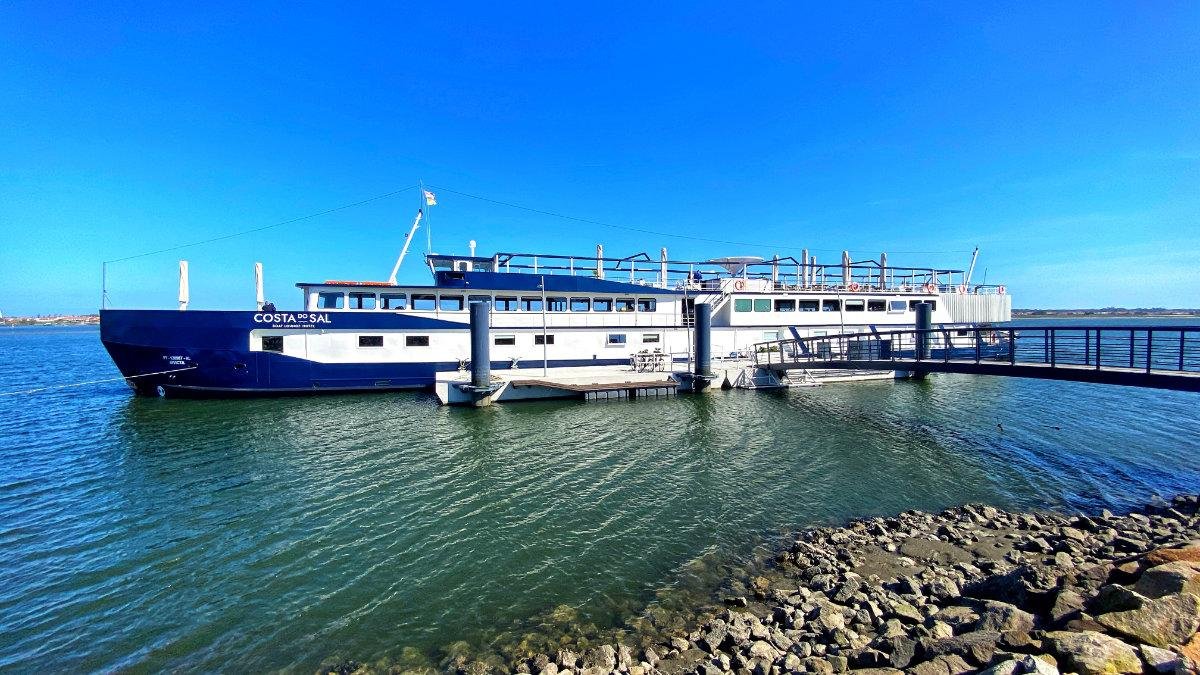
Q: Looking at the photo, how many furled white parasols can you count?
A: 10